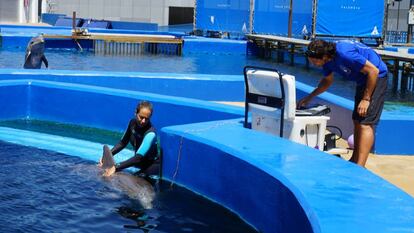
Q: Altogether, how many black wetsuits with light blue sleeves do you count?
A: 1